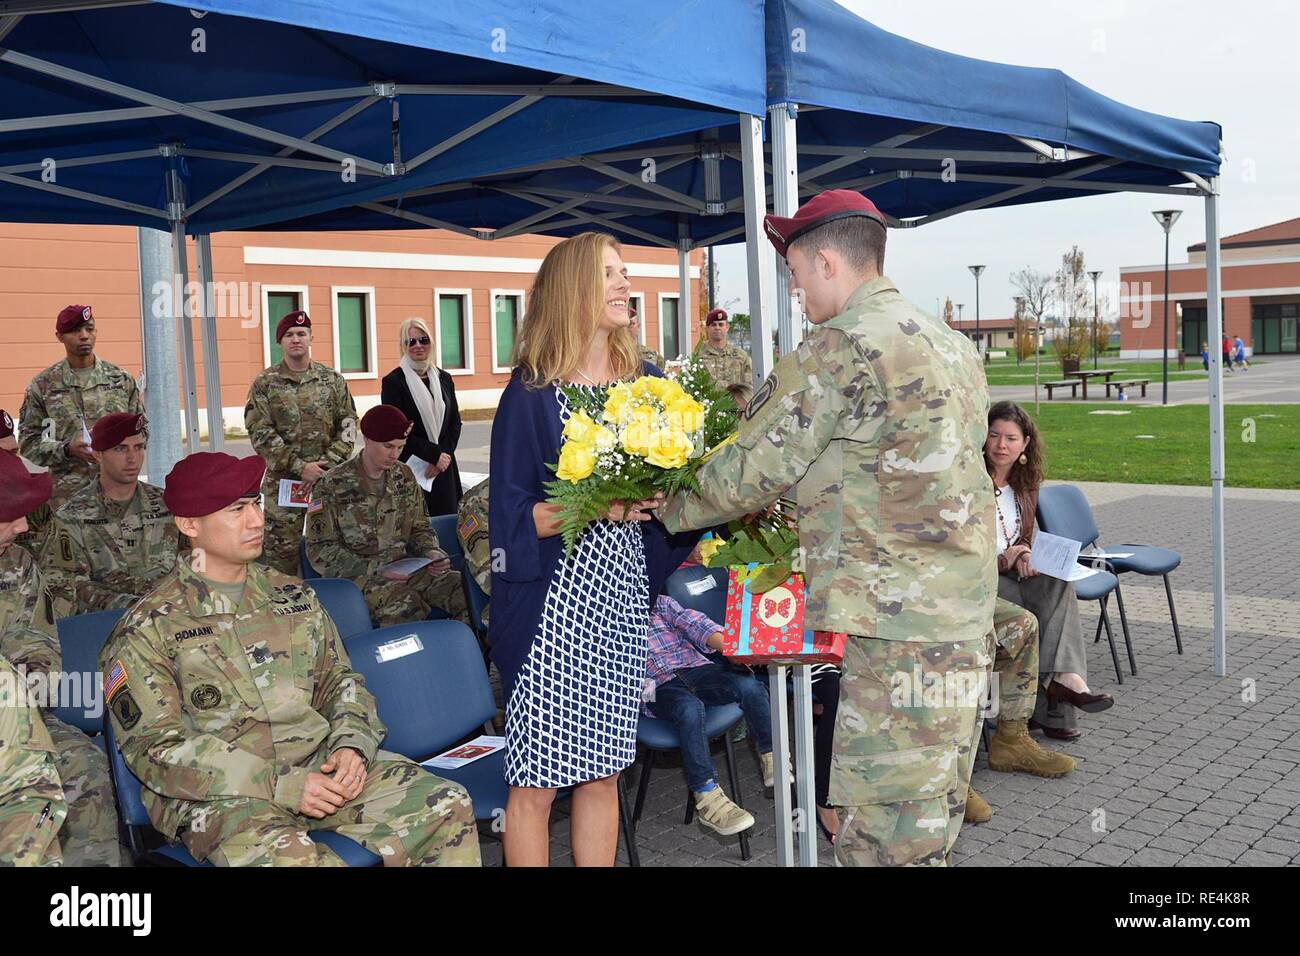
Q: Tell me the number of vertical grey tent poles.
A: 6